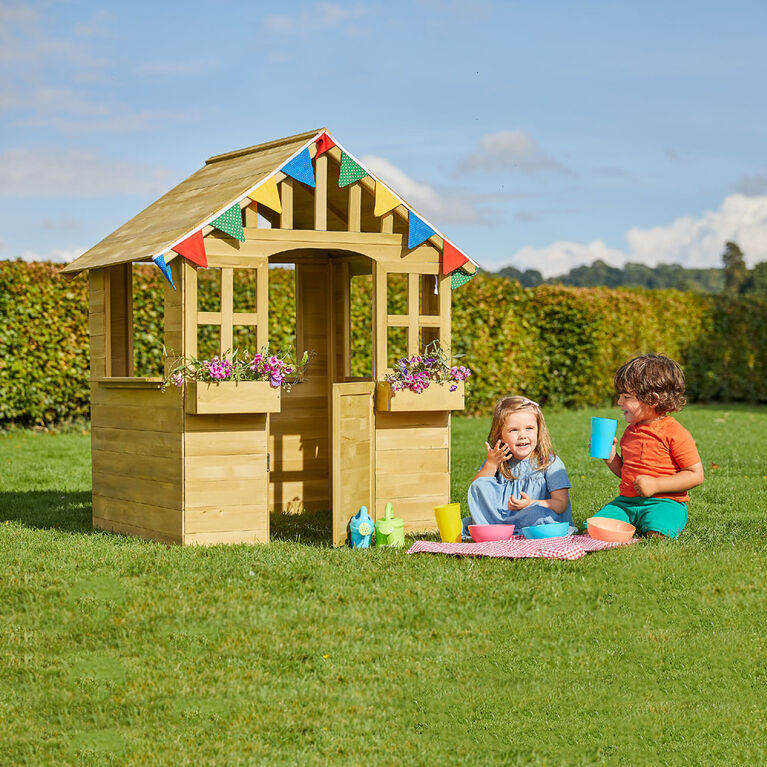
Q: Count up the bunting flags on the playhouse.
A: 11